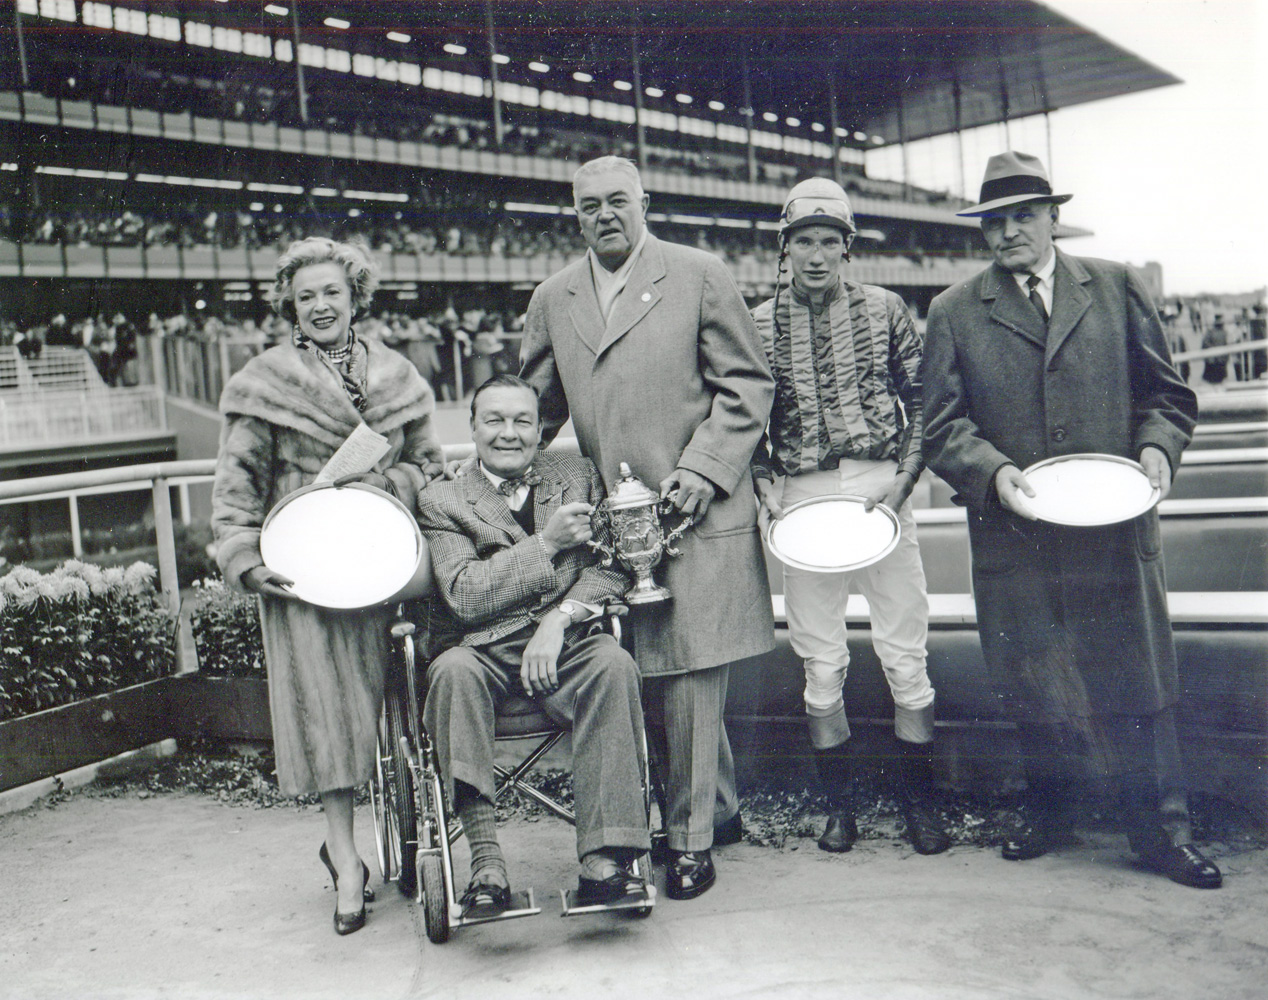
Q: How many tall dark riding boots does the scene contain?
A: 2